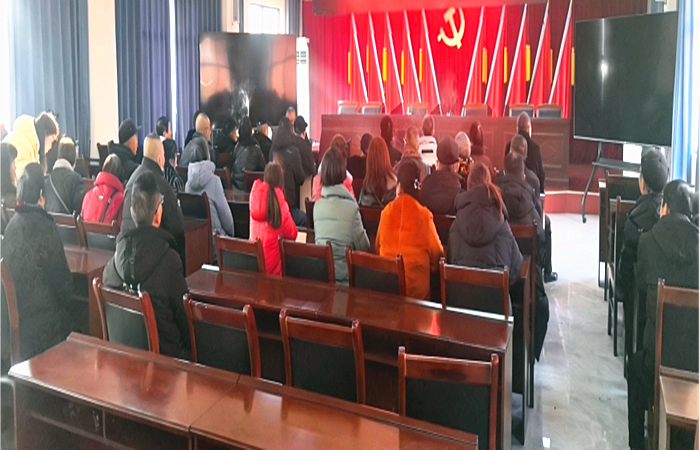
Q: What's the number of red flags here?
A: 10